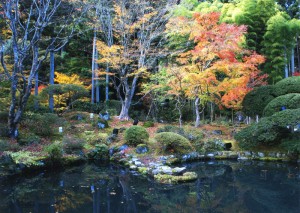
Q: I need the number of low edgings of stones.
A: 1